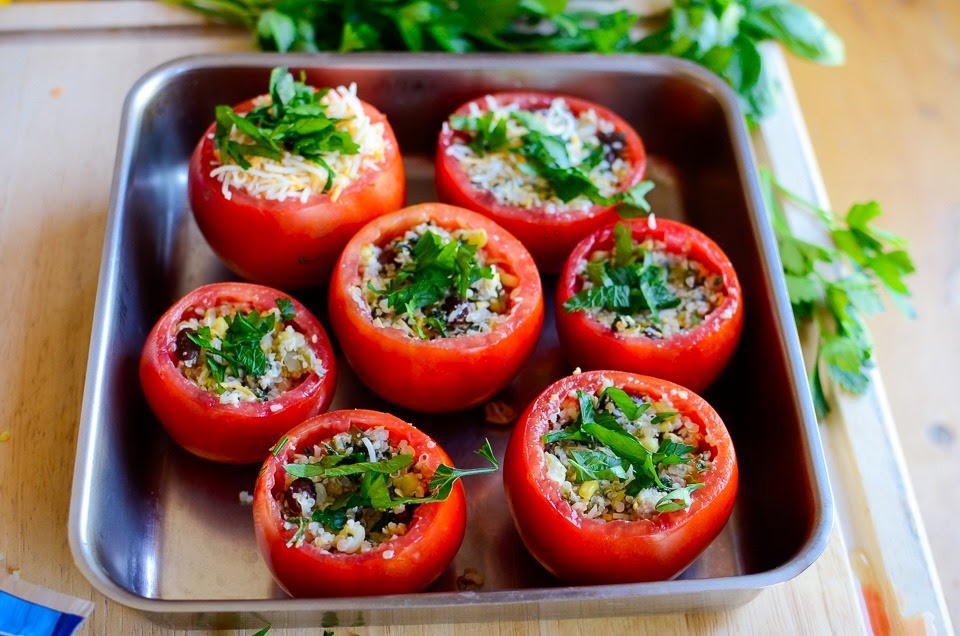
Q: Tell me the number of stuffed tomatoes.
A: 7